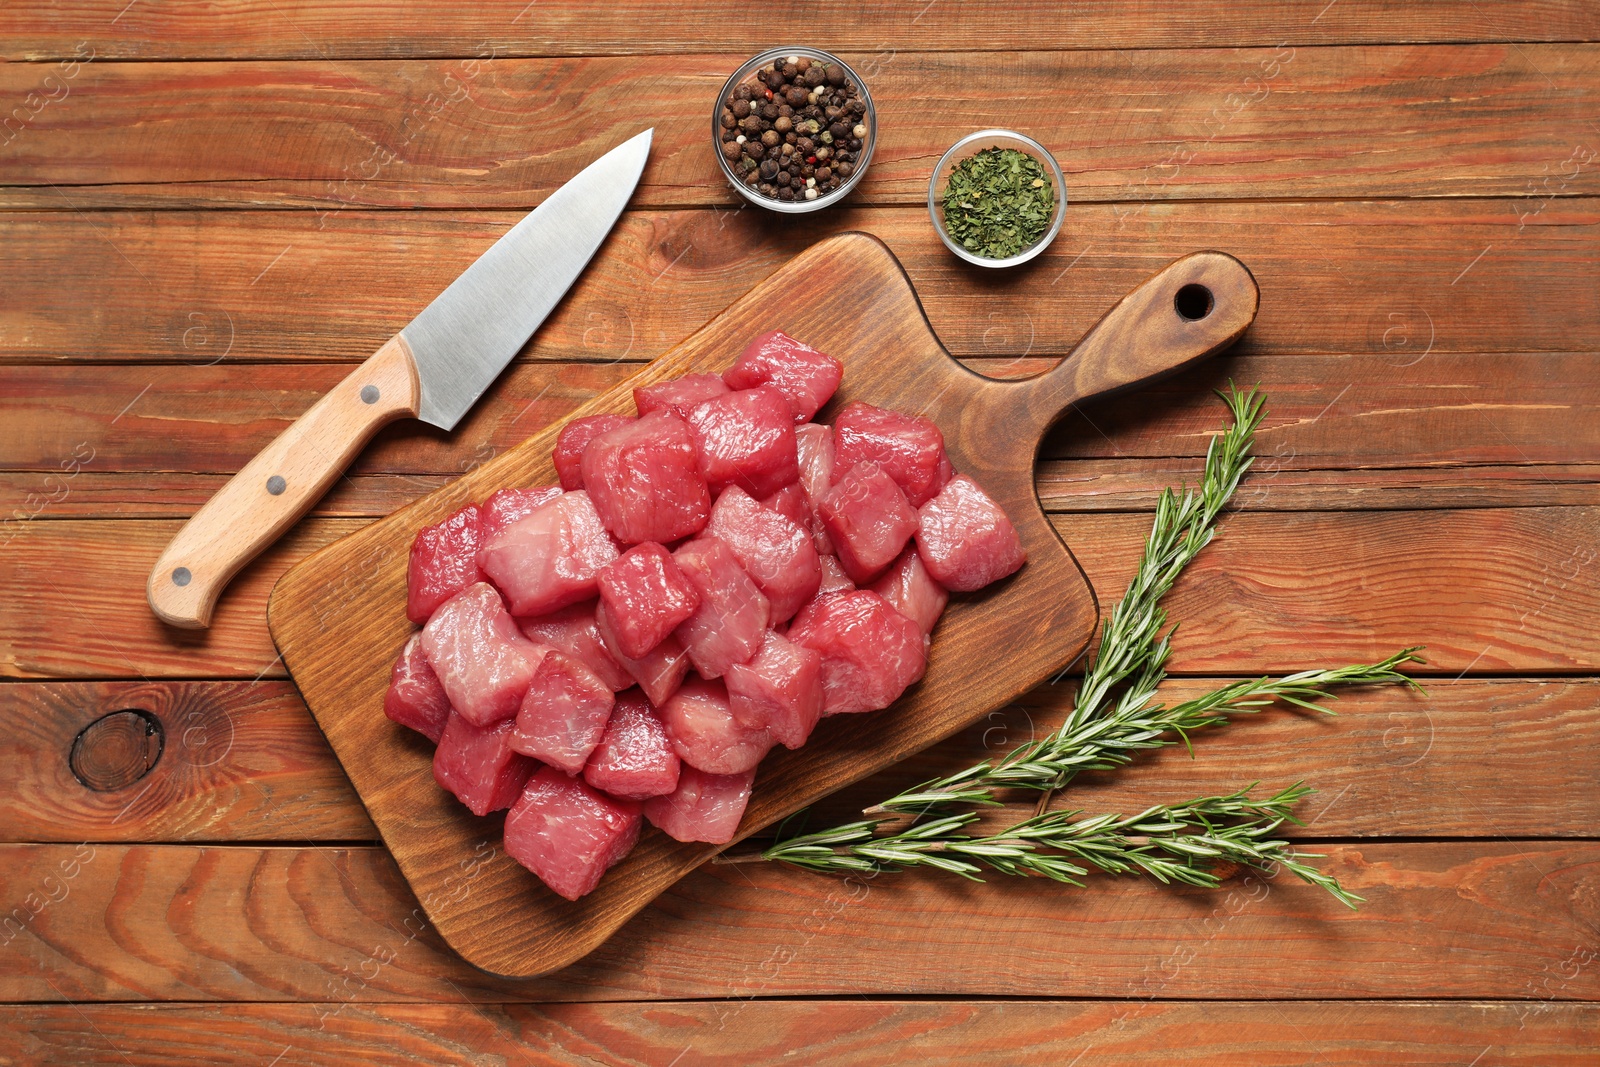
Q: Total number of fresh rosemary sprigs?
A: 3